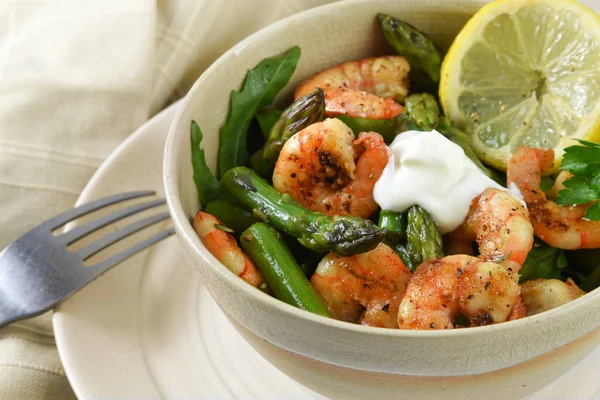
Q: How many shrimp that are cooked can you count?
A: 8